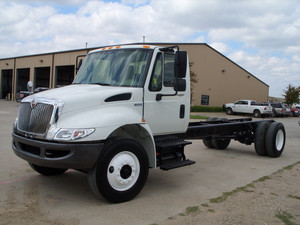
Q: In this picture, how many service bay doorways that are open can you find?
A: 4